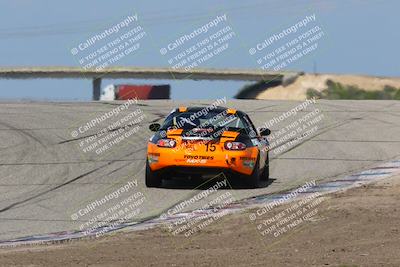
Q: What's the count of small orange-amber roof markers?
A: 2